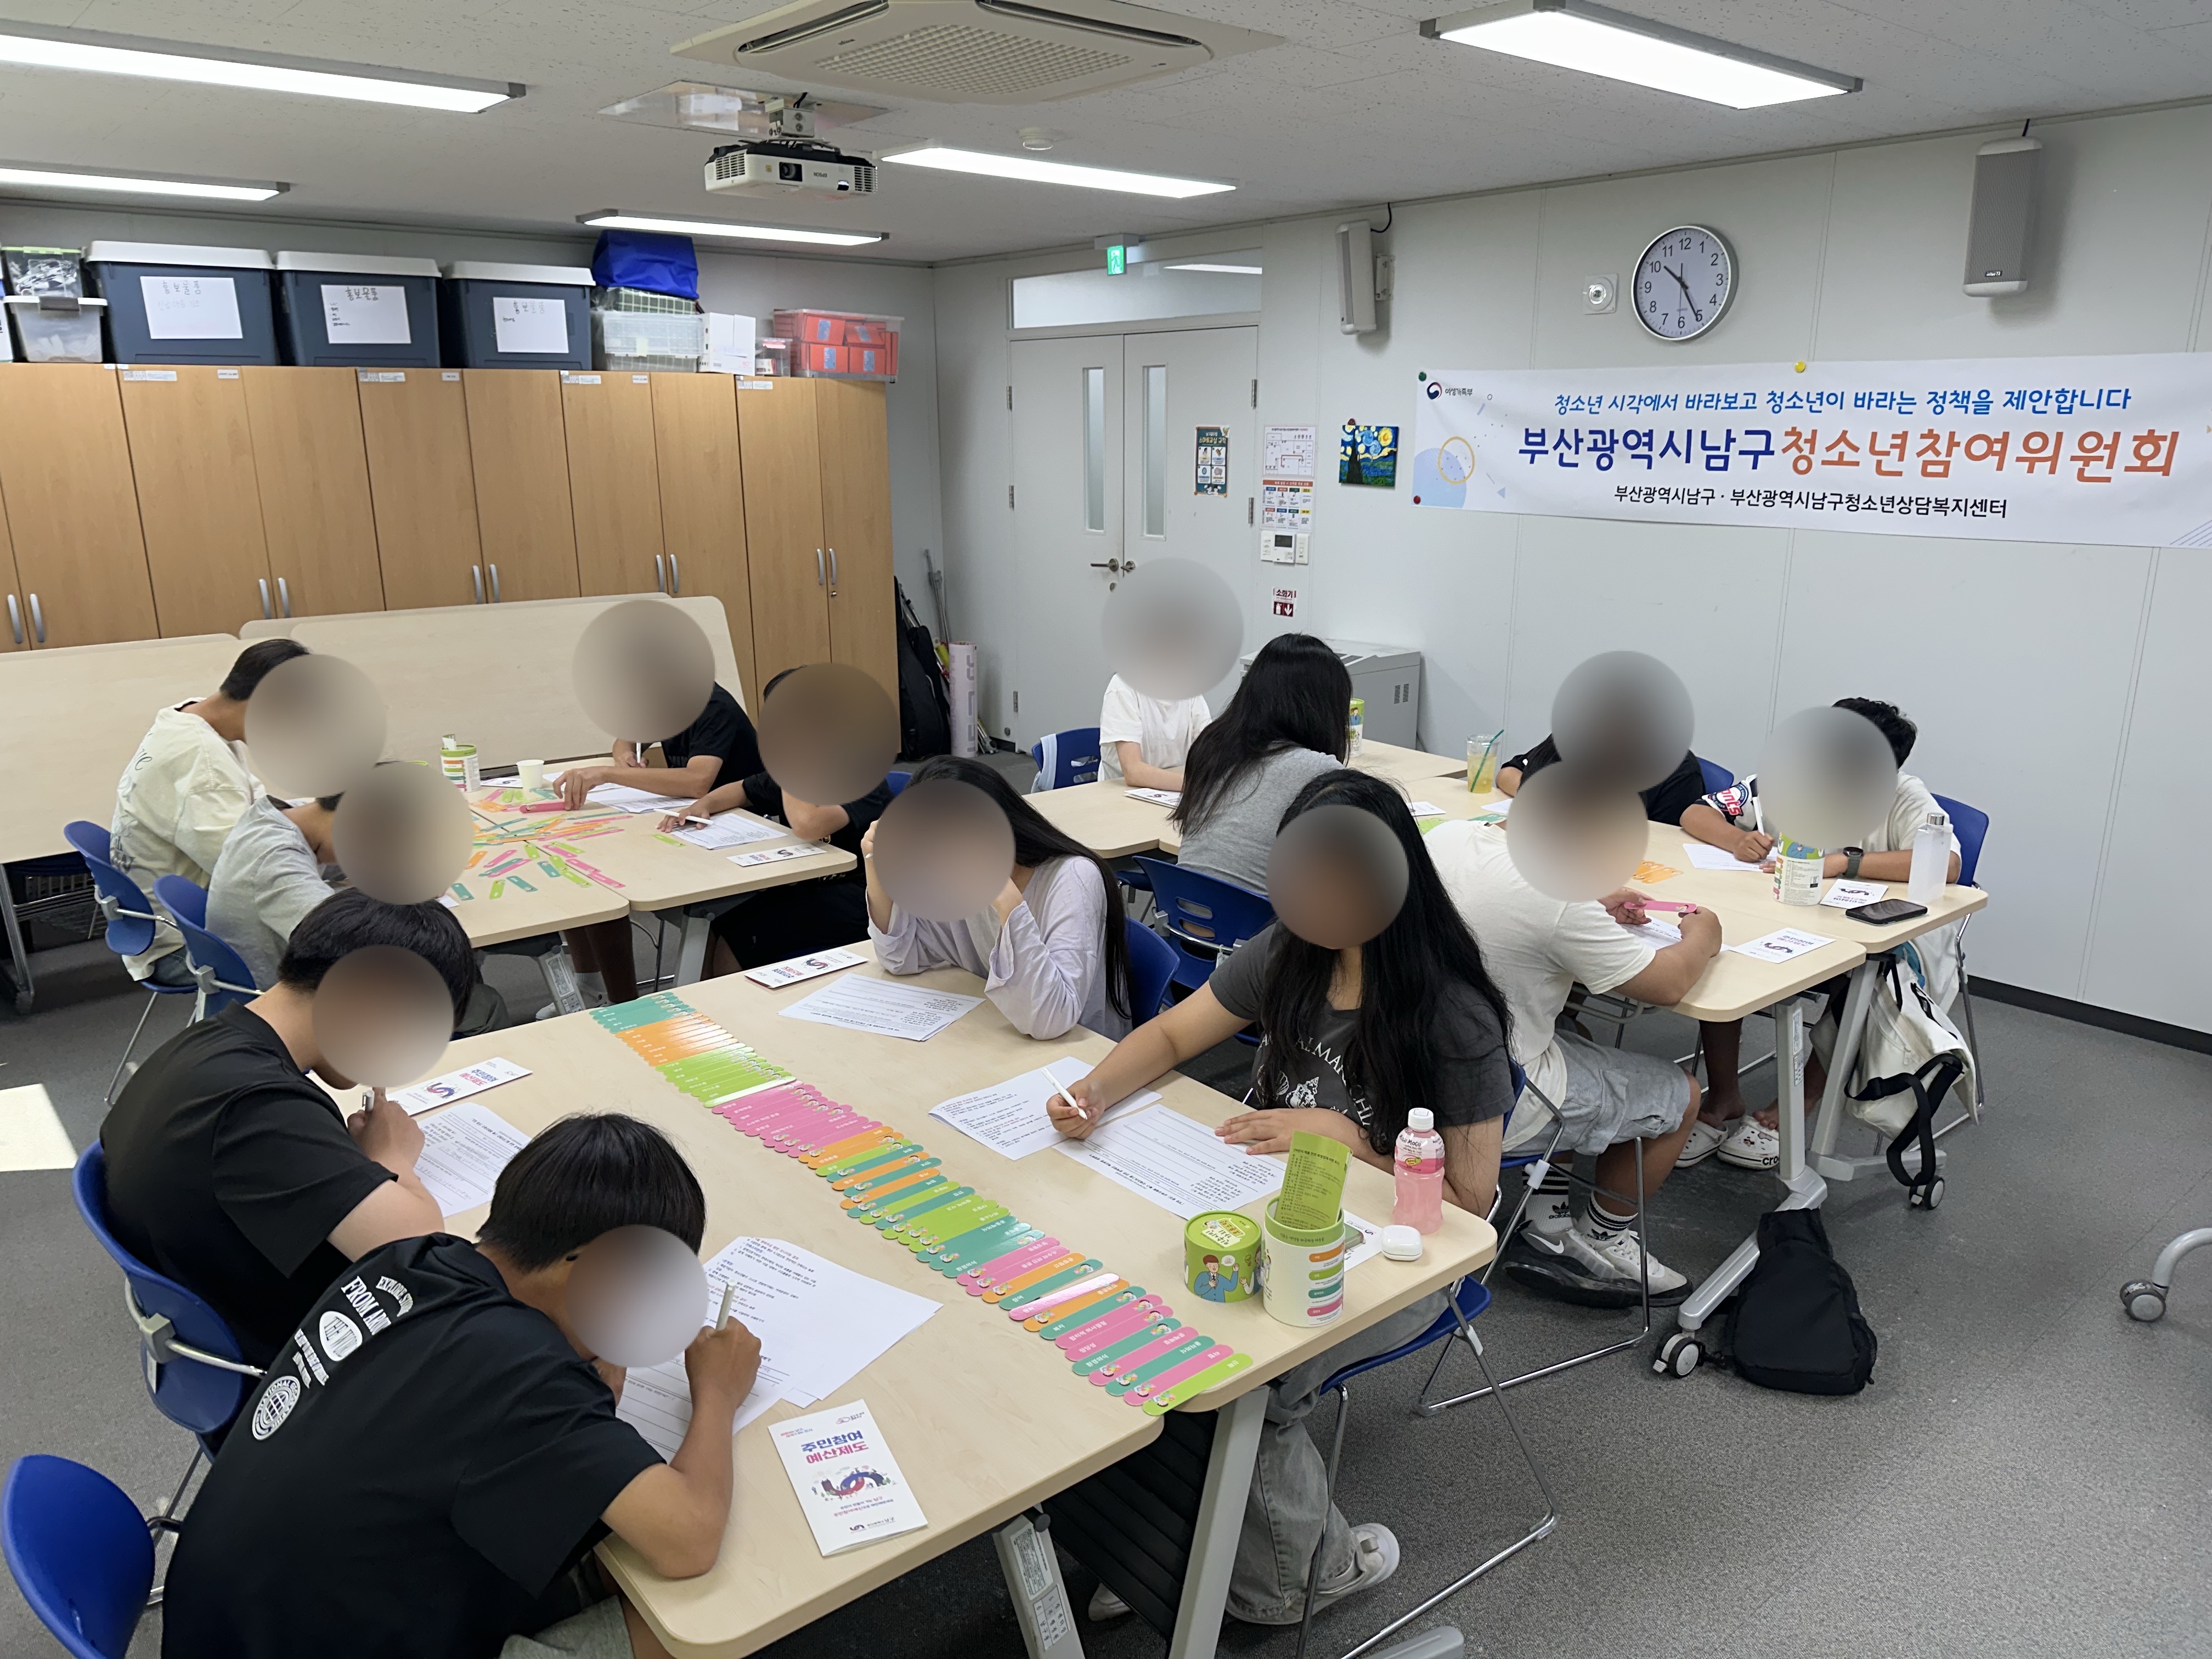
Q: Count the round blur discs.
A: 12